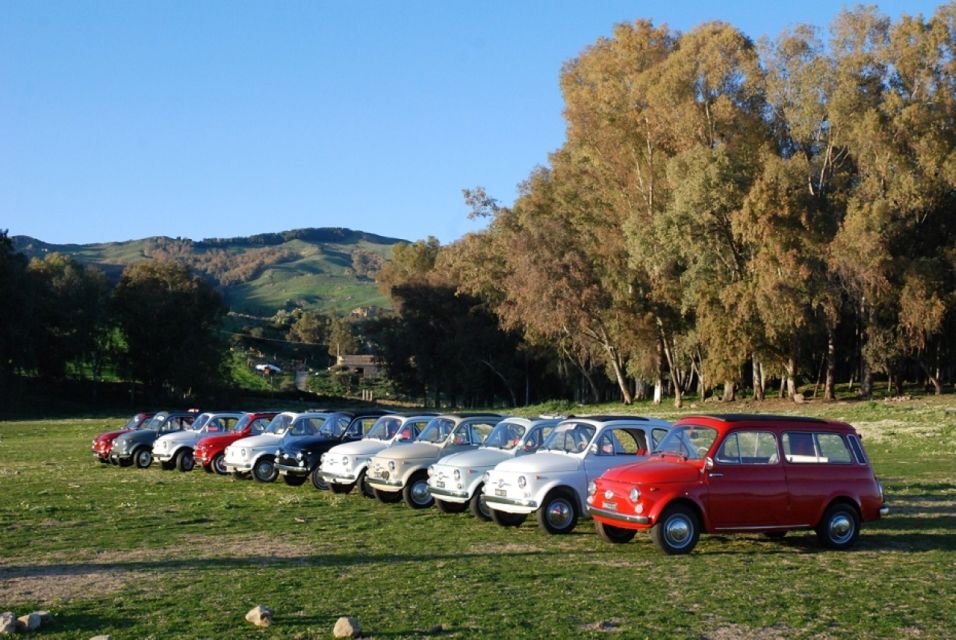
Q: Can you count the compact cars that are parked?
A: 11